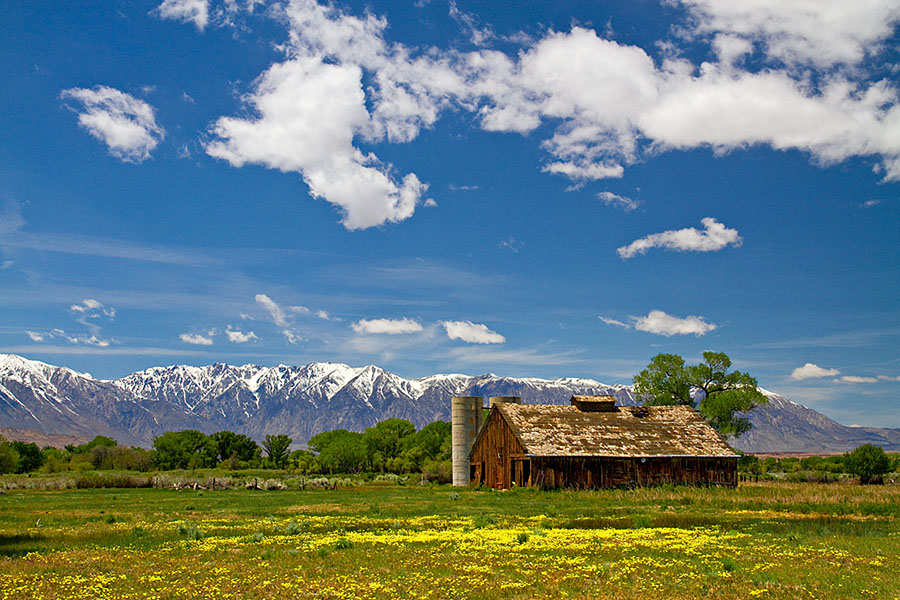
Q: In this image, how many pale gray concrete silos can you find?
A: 2